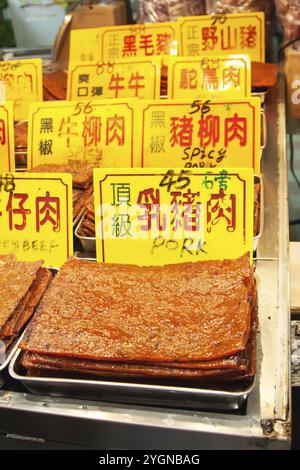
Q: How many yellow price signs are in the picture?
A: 10